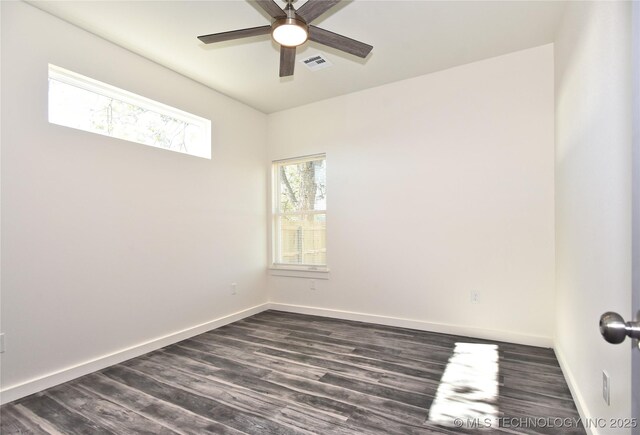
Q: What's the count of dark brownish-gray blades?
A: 5